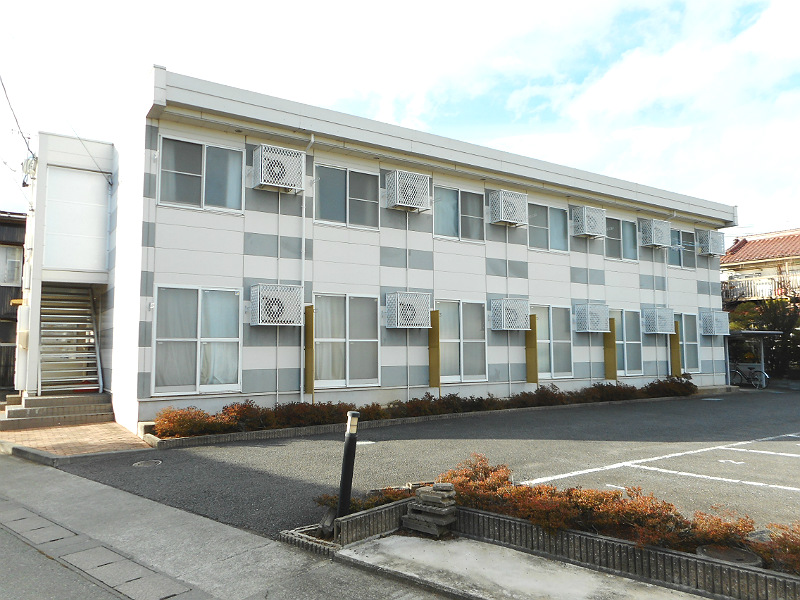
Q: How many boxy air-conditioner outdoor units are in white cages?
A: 12